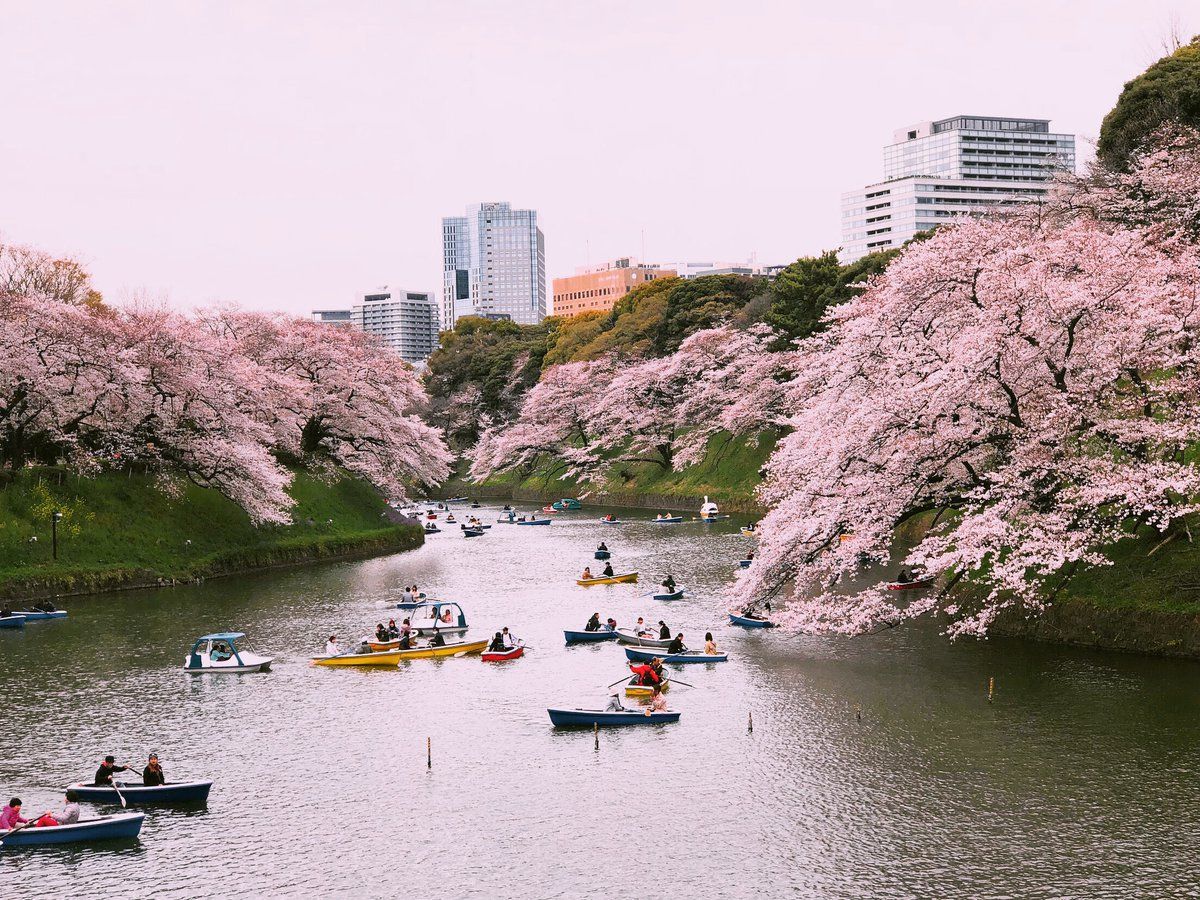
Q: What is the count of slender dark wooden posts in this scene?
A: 5